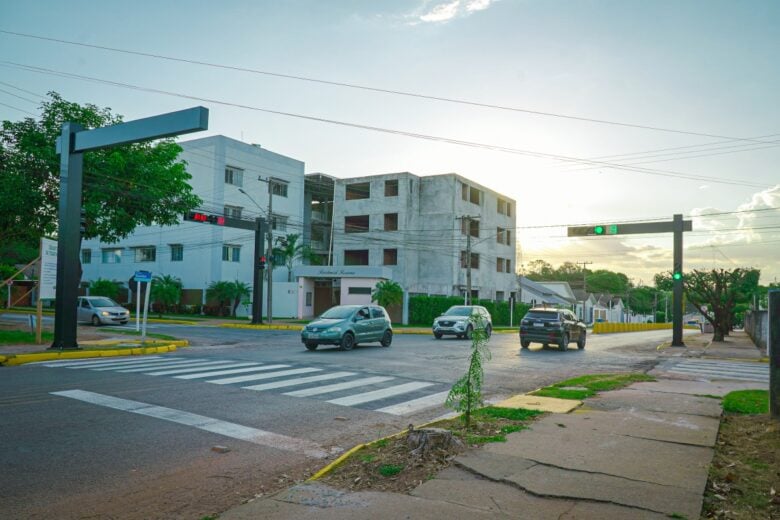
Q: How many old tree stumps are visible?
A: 1